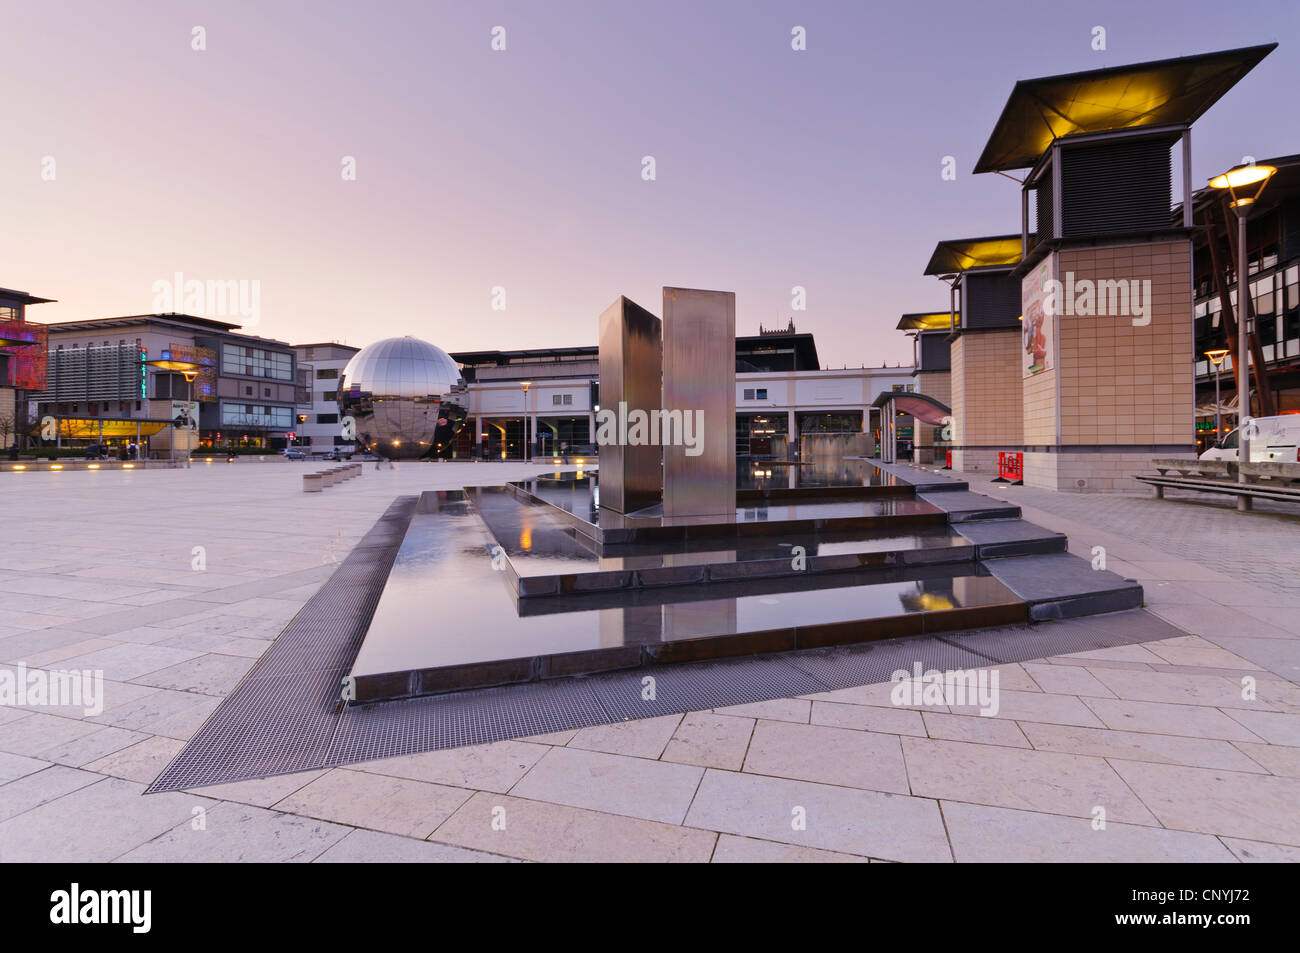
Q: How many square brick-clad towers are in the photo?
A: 3